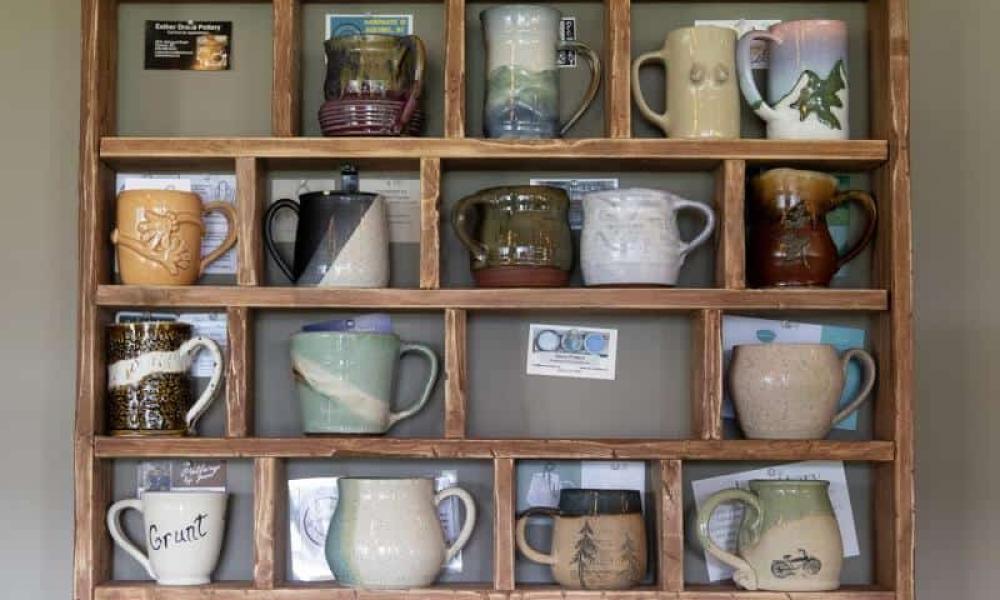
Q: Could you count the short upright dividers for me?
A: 12